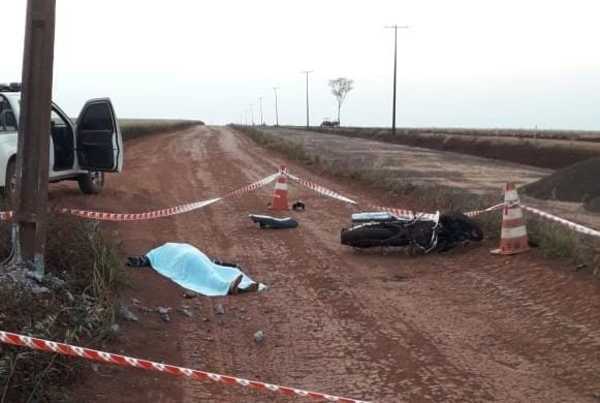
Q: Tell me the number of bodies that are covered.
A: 1